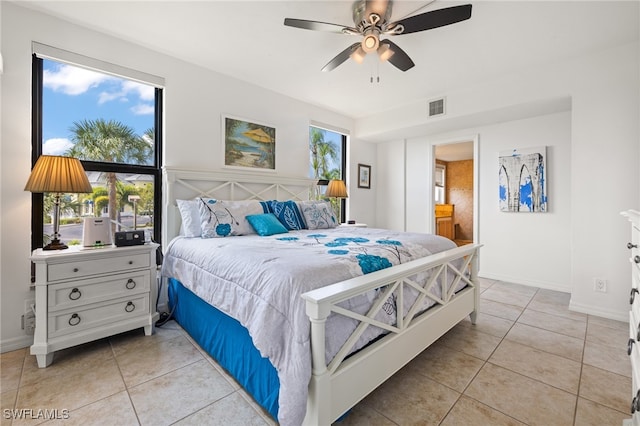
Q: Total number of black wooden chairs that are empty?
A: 0